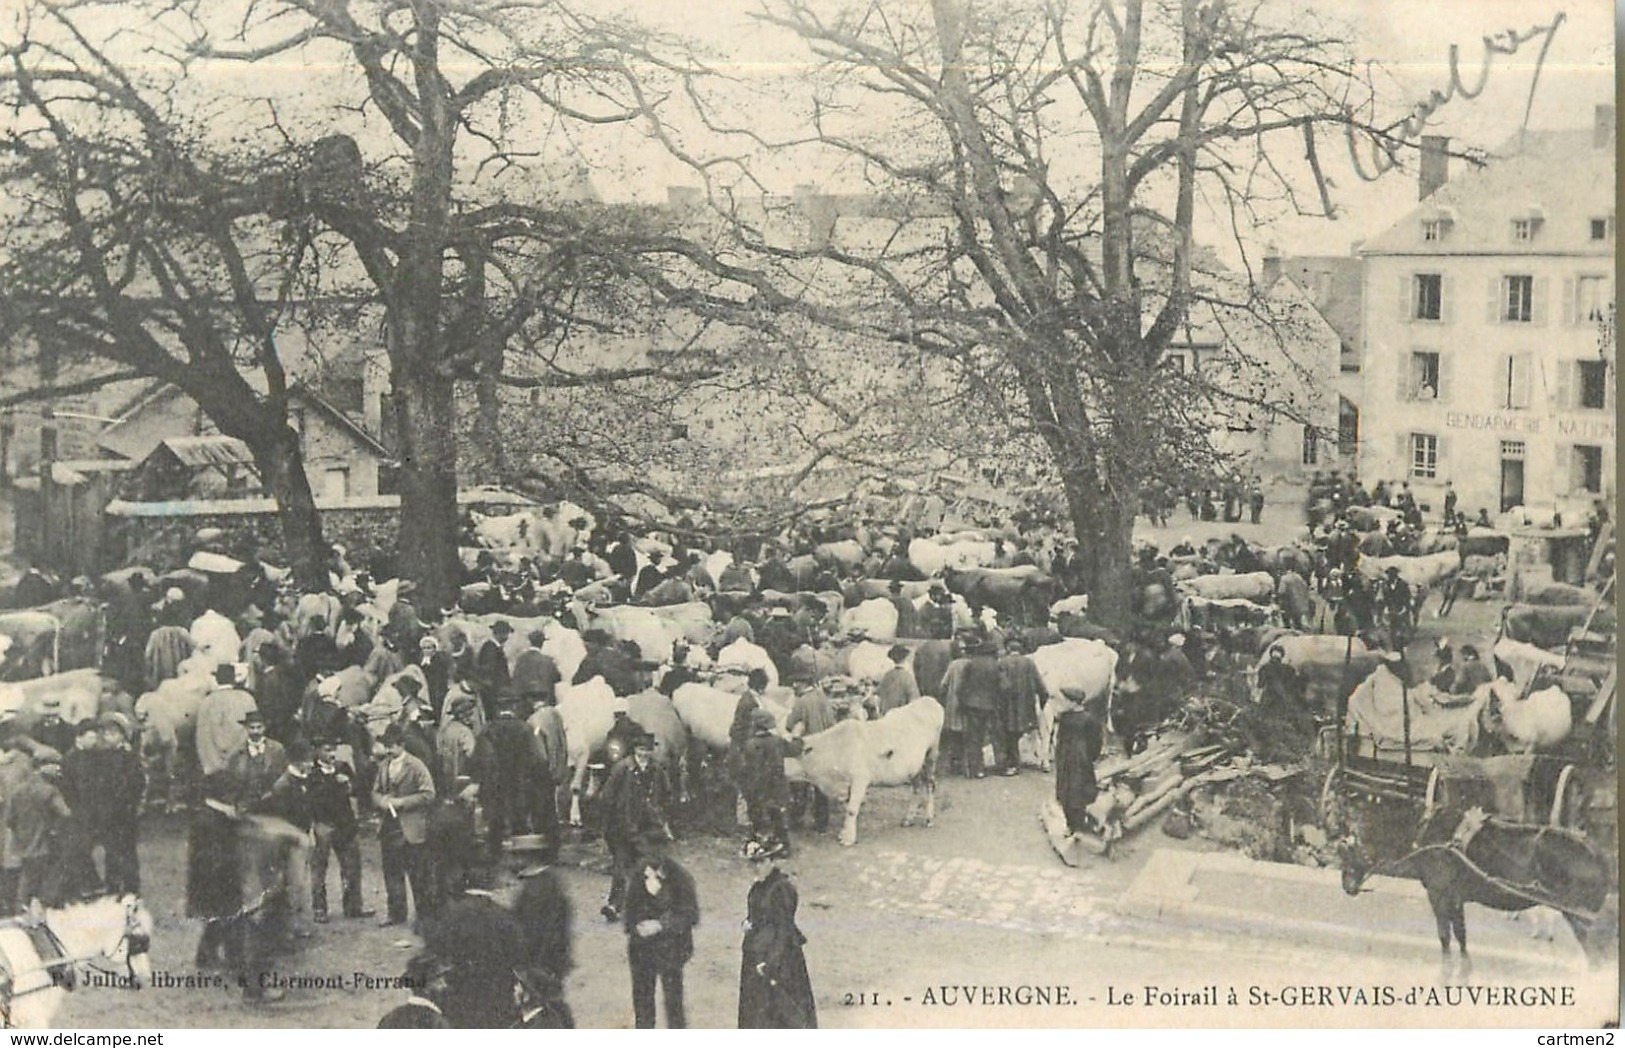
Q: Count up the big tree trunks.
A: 3